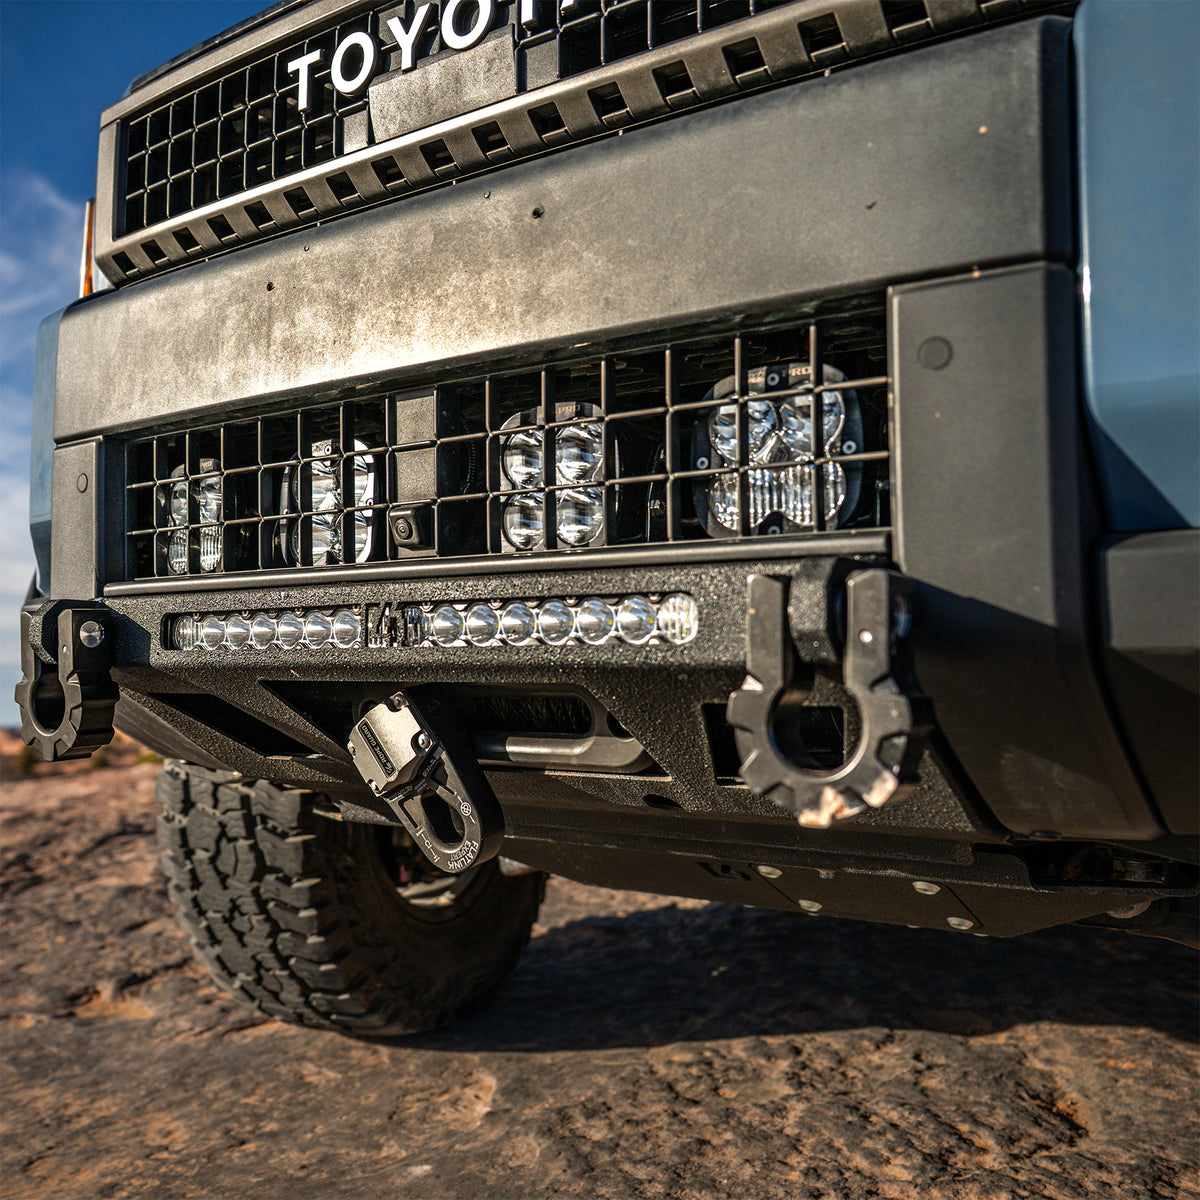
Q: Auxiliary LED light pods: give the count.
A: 4